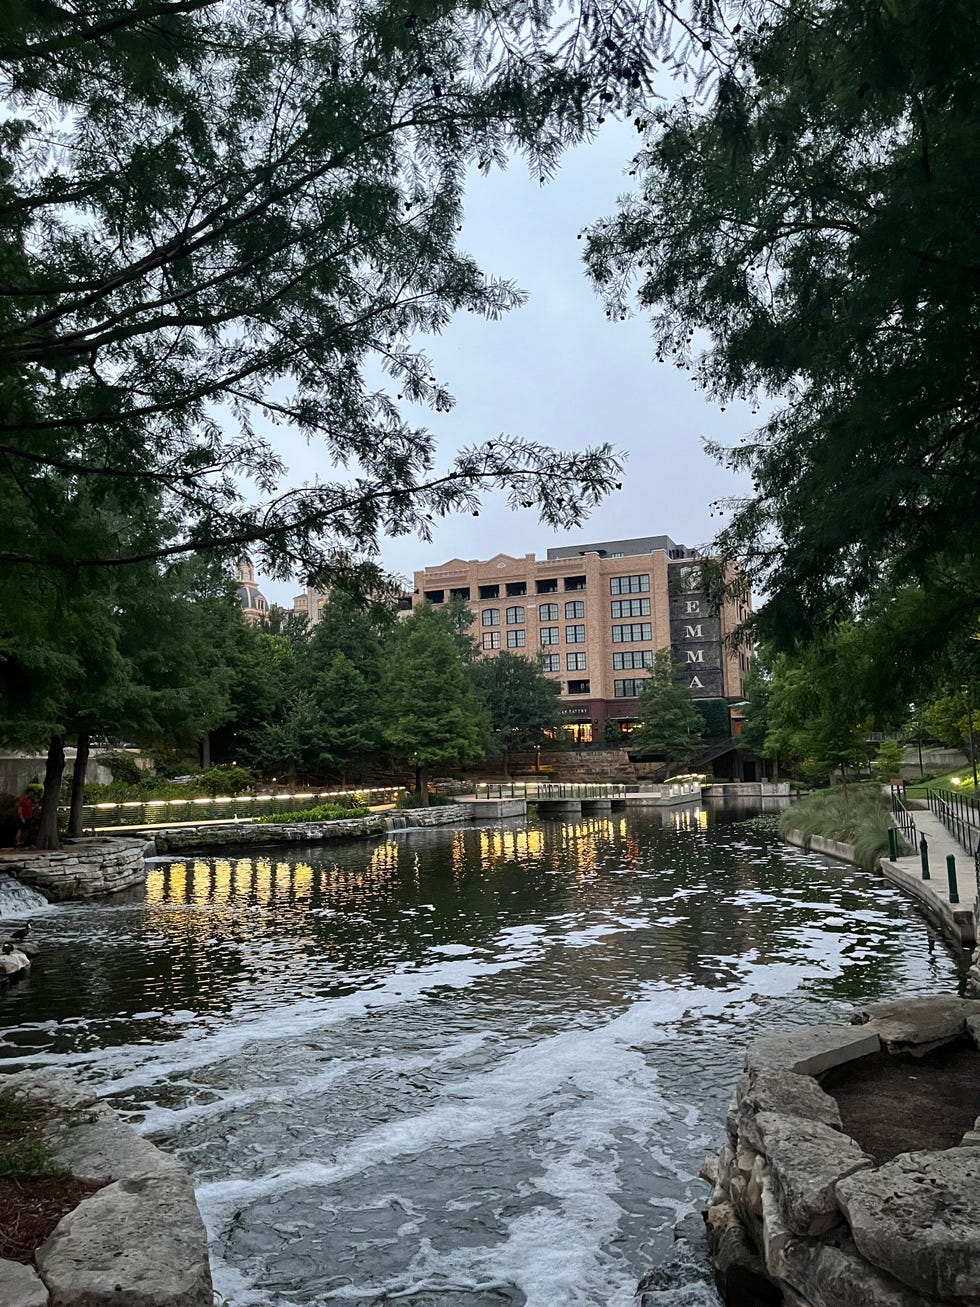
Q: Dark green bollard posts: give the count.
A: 3